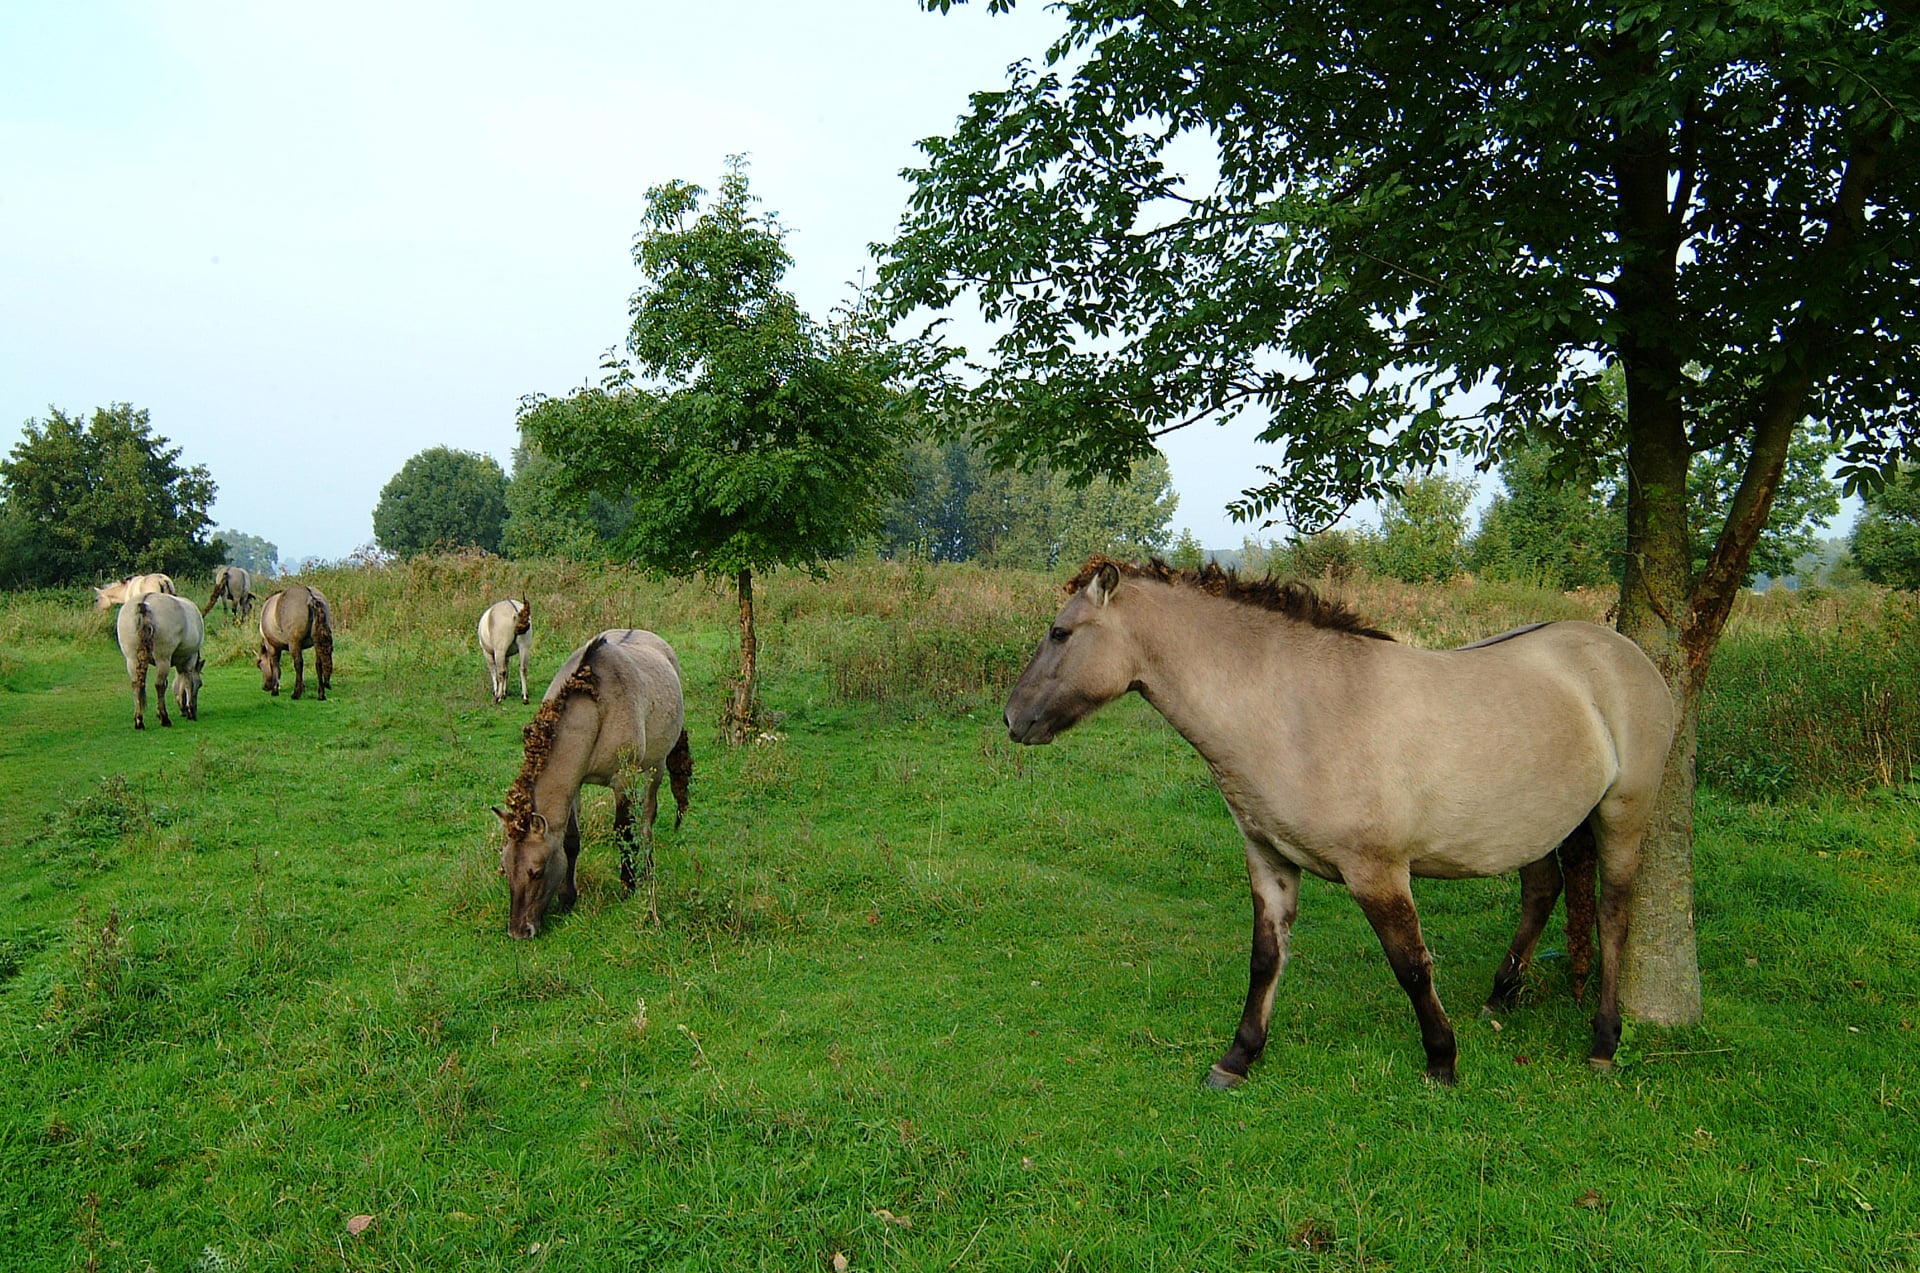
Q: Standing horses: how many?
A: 7